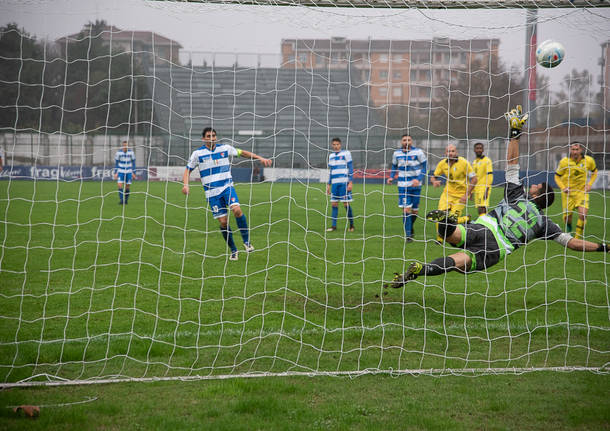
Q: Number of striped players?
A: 4